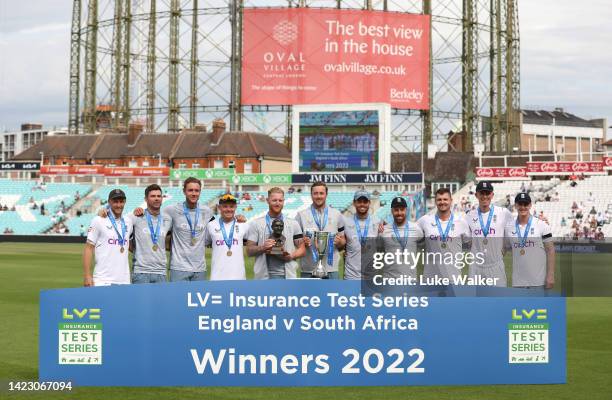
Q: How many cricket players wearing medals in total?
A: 11